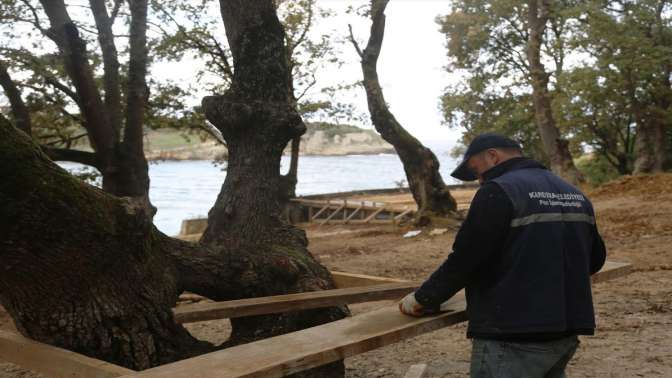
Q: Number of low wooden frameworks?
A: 2